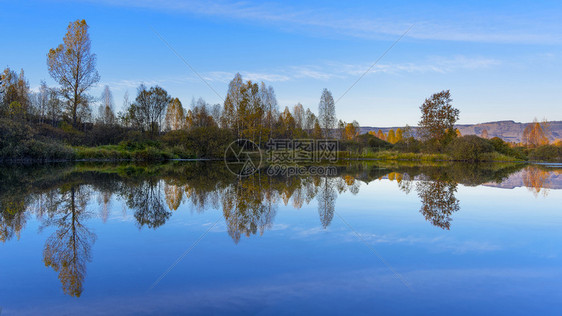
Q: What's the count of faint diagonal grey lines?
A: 4